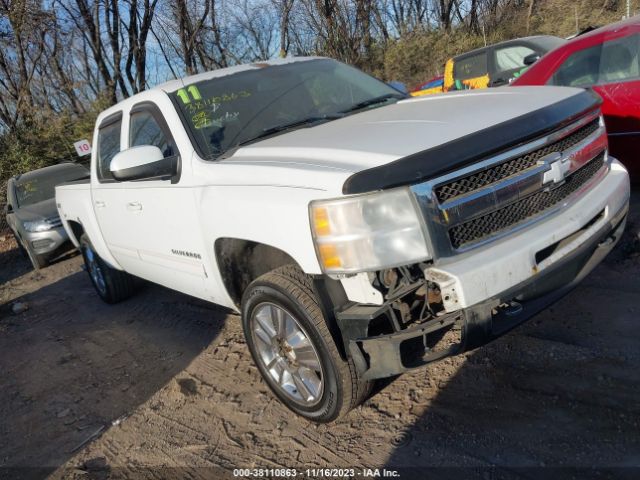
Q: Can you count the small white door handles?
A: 2